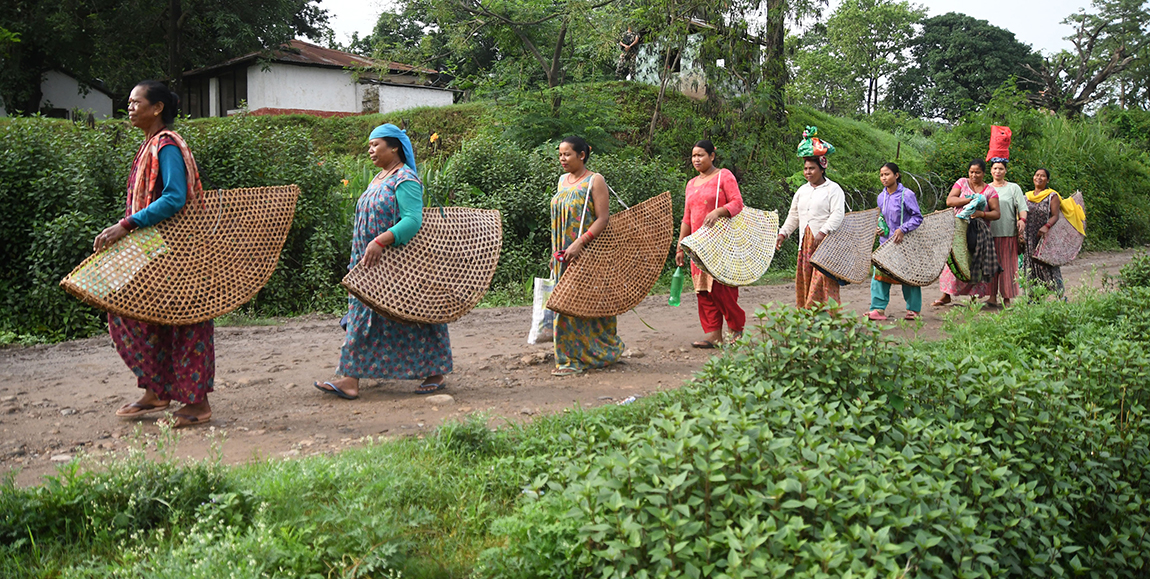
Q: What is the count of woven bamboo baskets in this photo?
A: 8